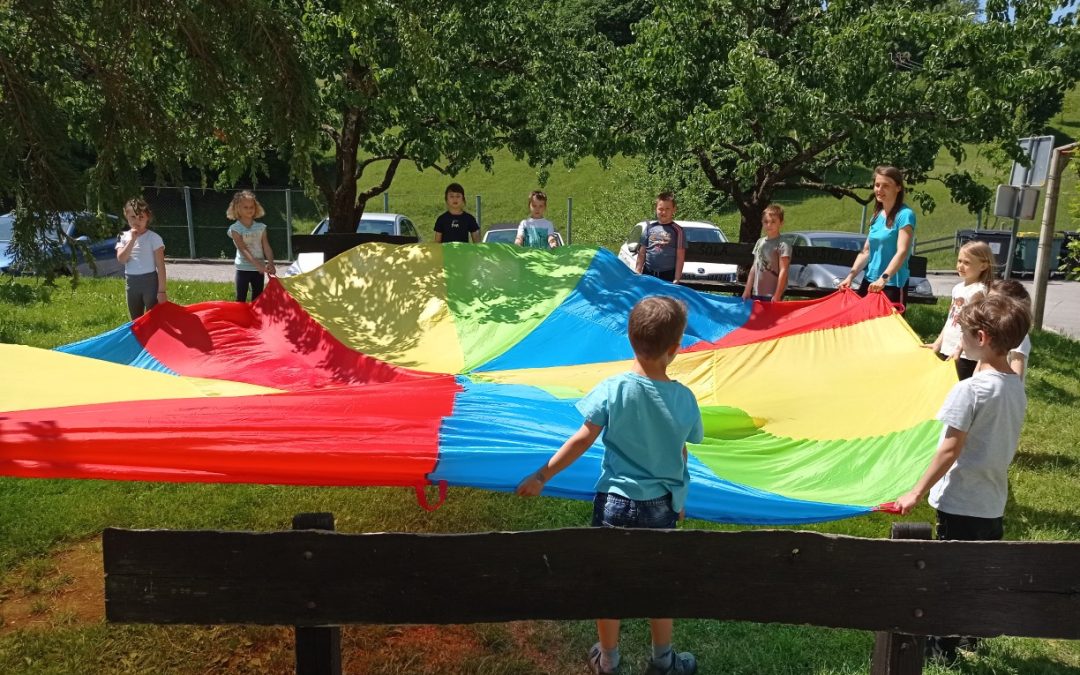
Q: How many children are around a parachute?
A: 10